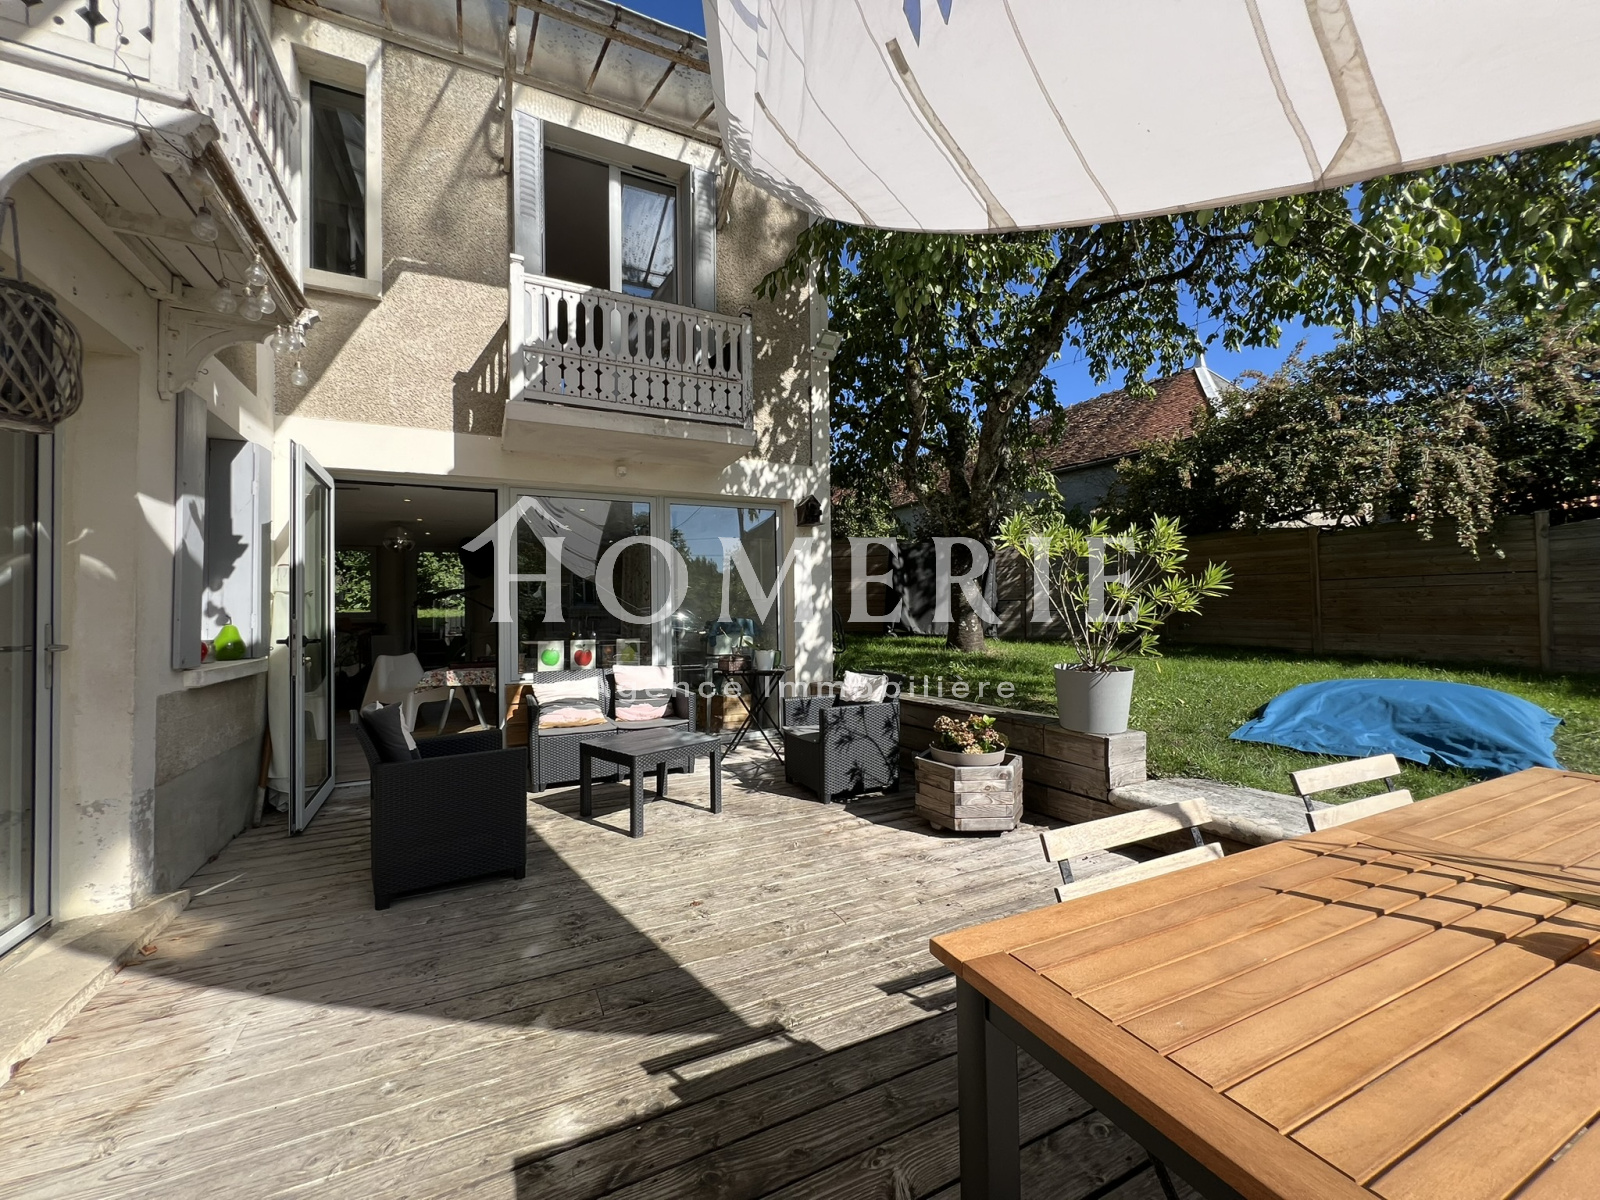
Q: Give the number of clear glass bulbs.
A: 9